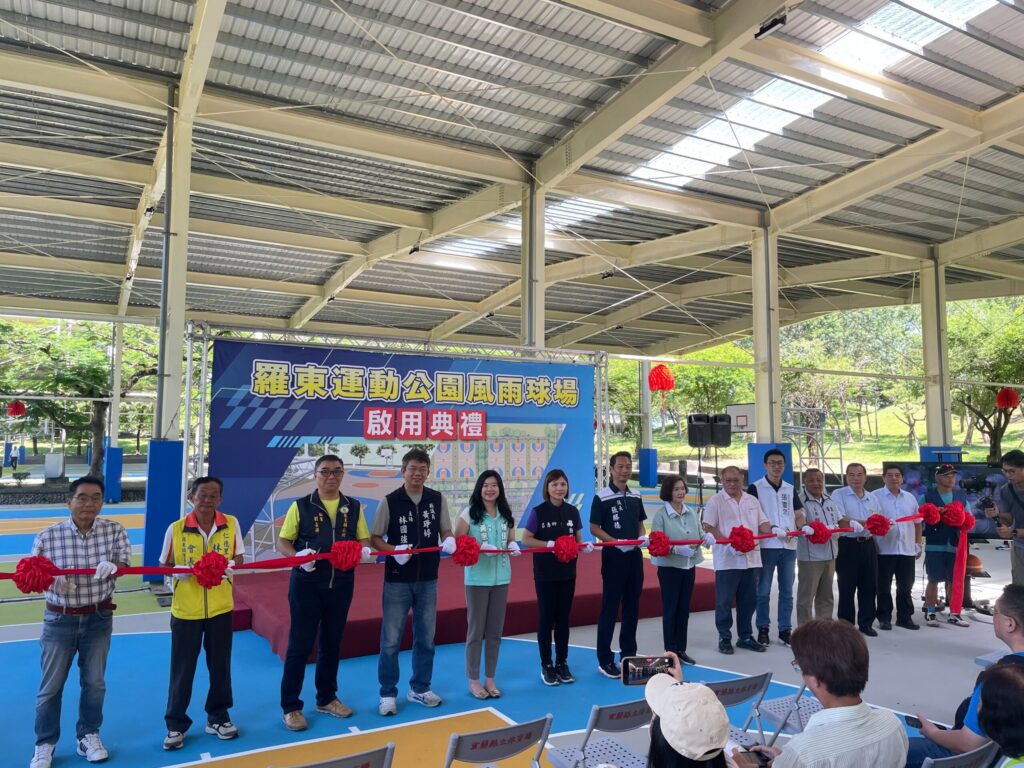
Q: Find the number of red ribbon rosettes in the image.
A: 12